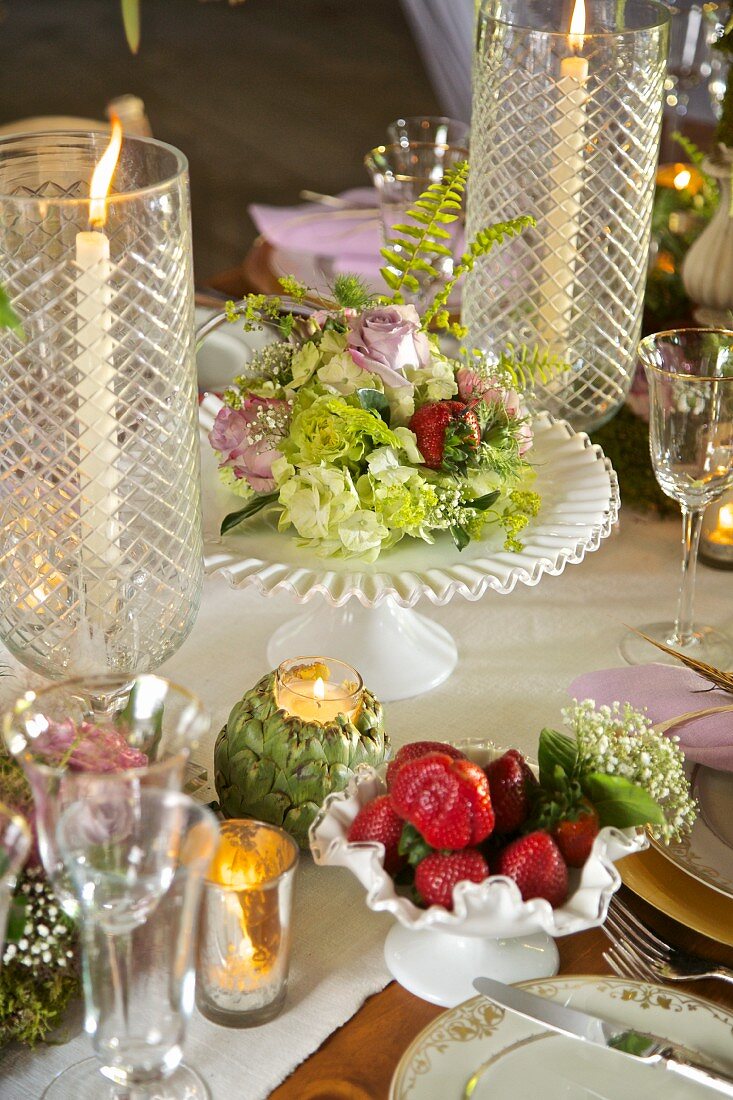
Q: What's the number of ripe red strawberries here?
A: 8